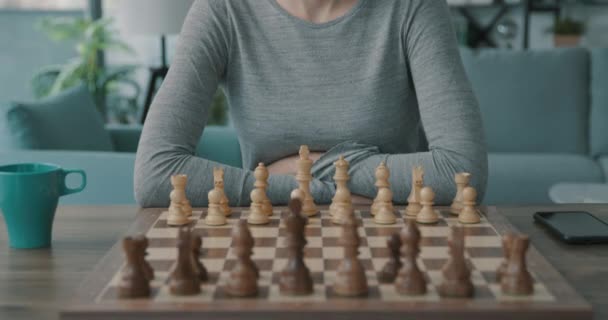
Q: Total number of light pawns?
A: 8